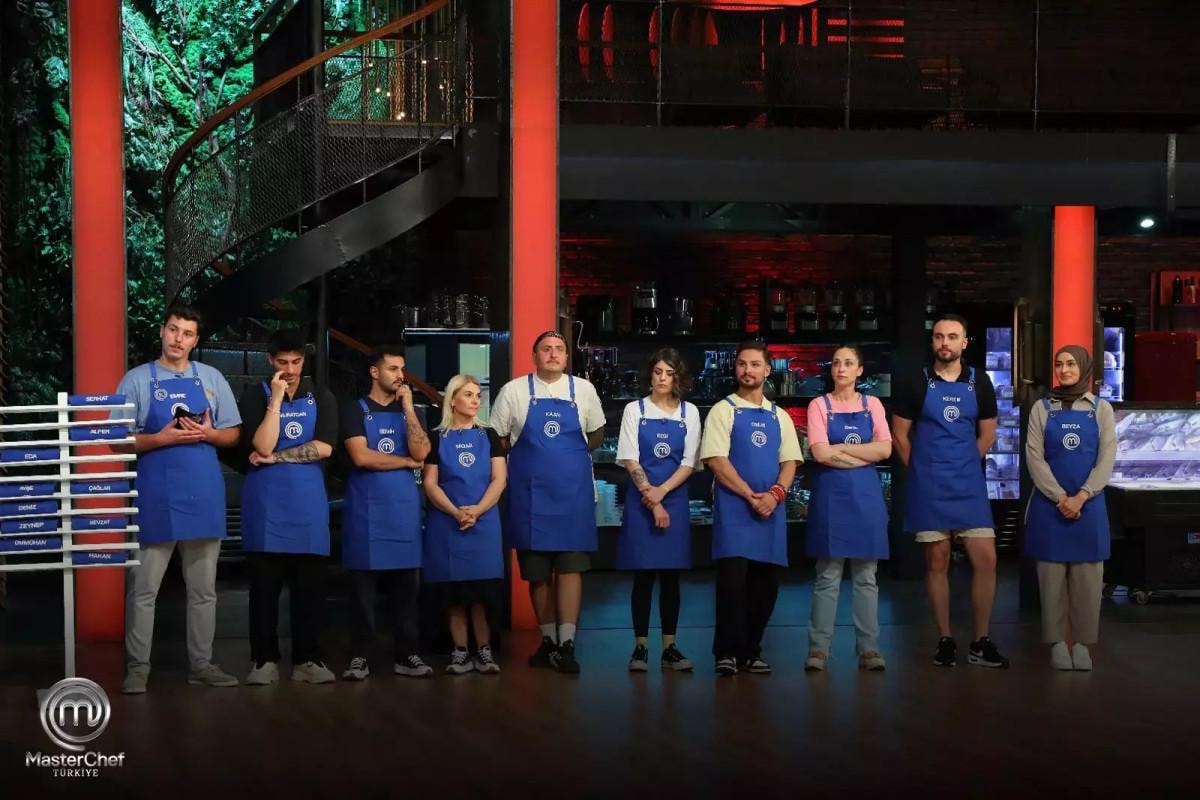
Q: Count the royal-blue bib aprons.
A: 10